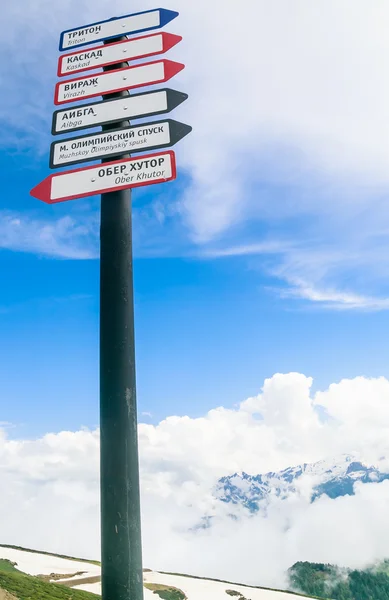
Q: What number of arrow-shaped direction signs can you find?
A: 6